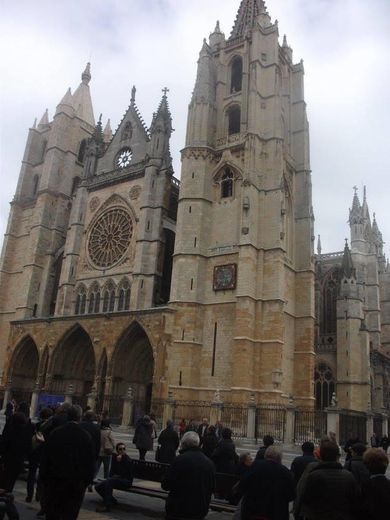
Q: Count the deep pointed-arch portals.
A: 3